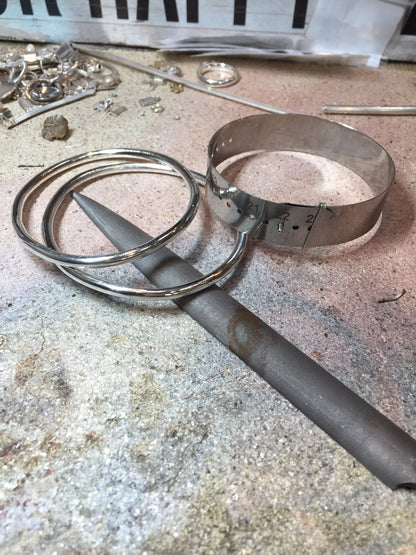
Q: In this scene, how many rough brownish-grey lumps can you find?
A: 1